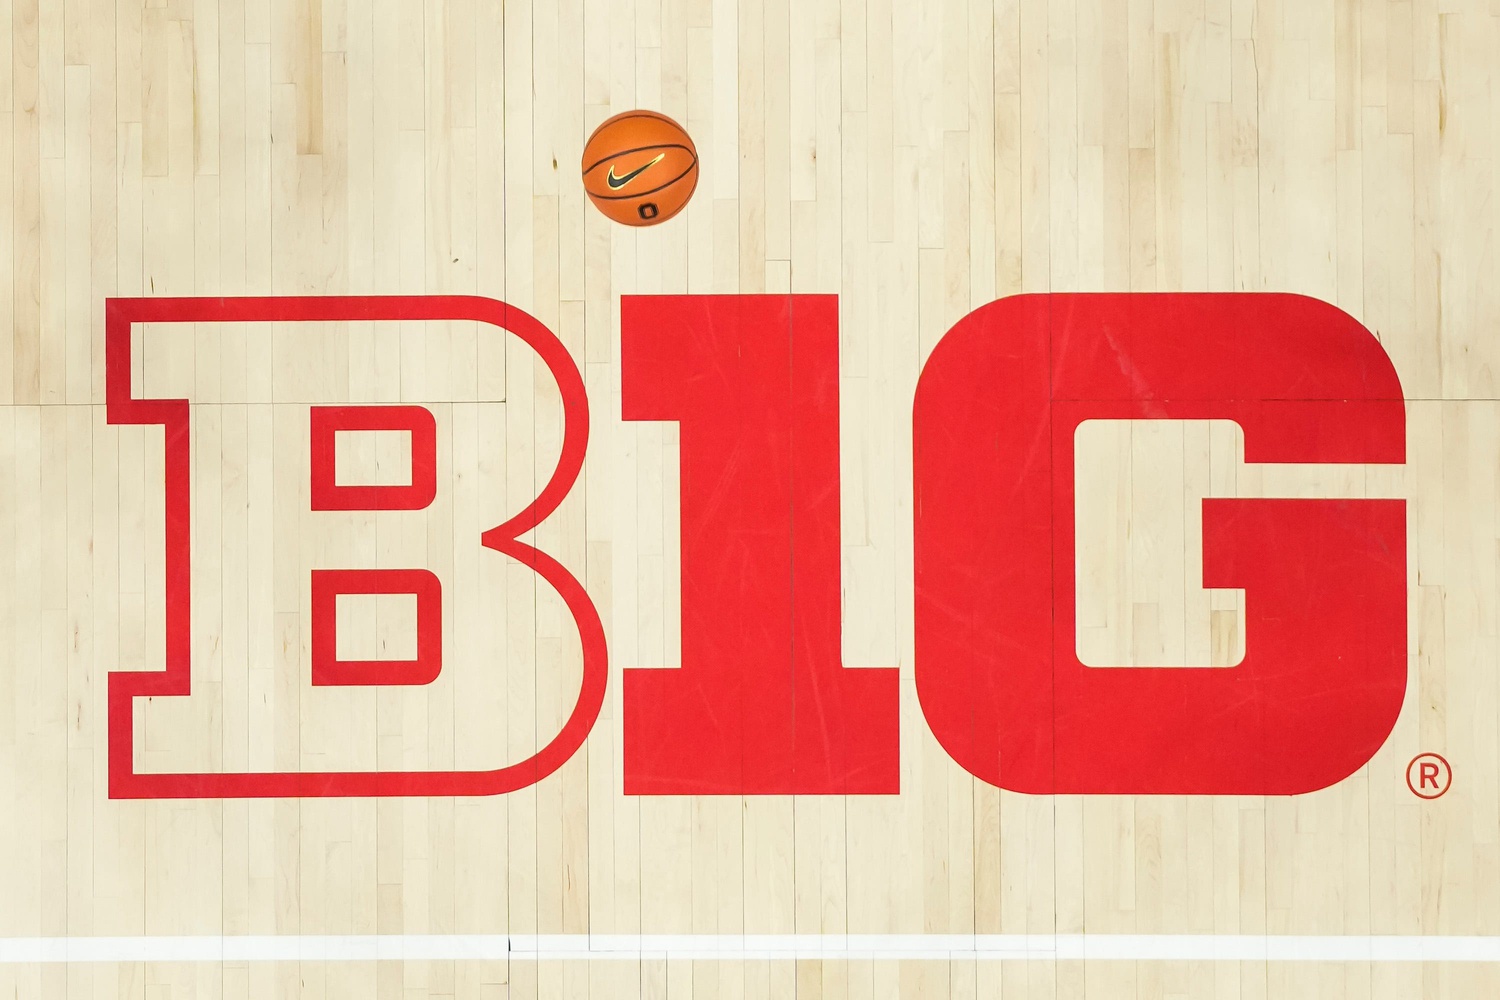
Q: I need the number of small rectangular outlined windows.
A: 2